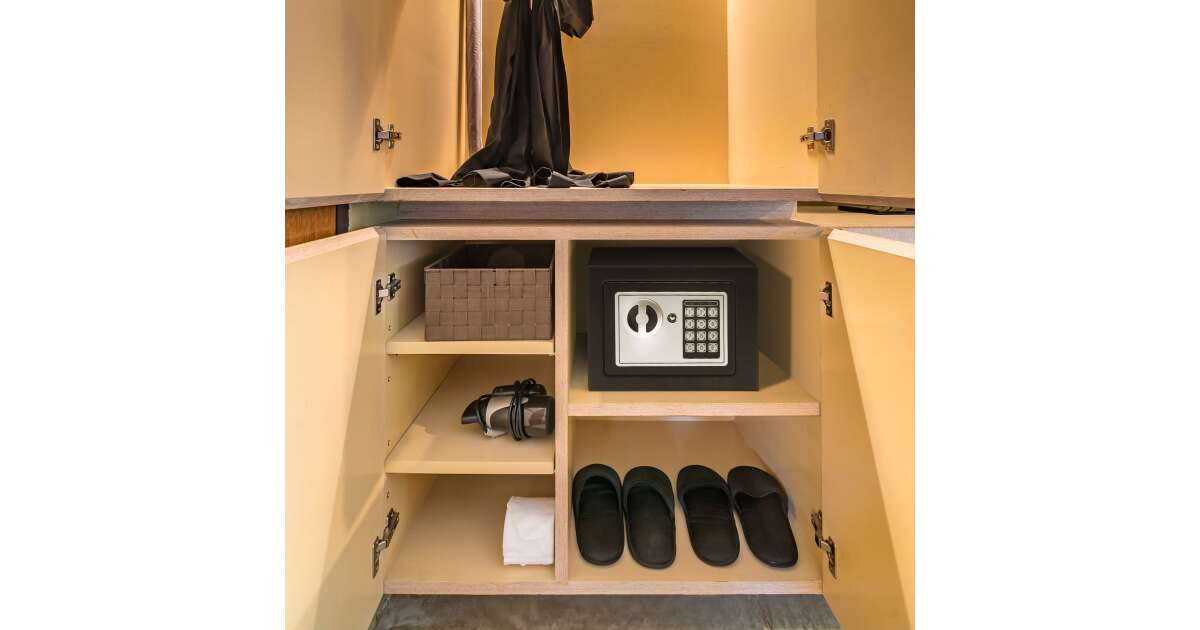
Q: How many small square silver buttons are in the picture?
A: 12